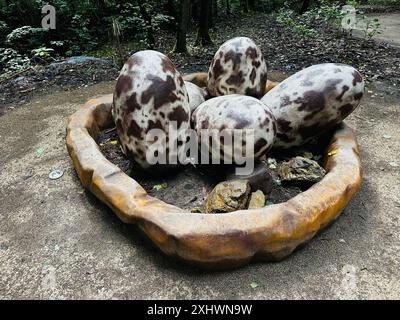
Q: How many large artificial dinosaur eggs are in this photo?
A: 5